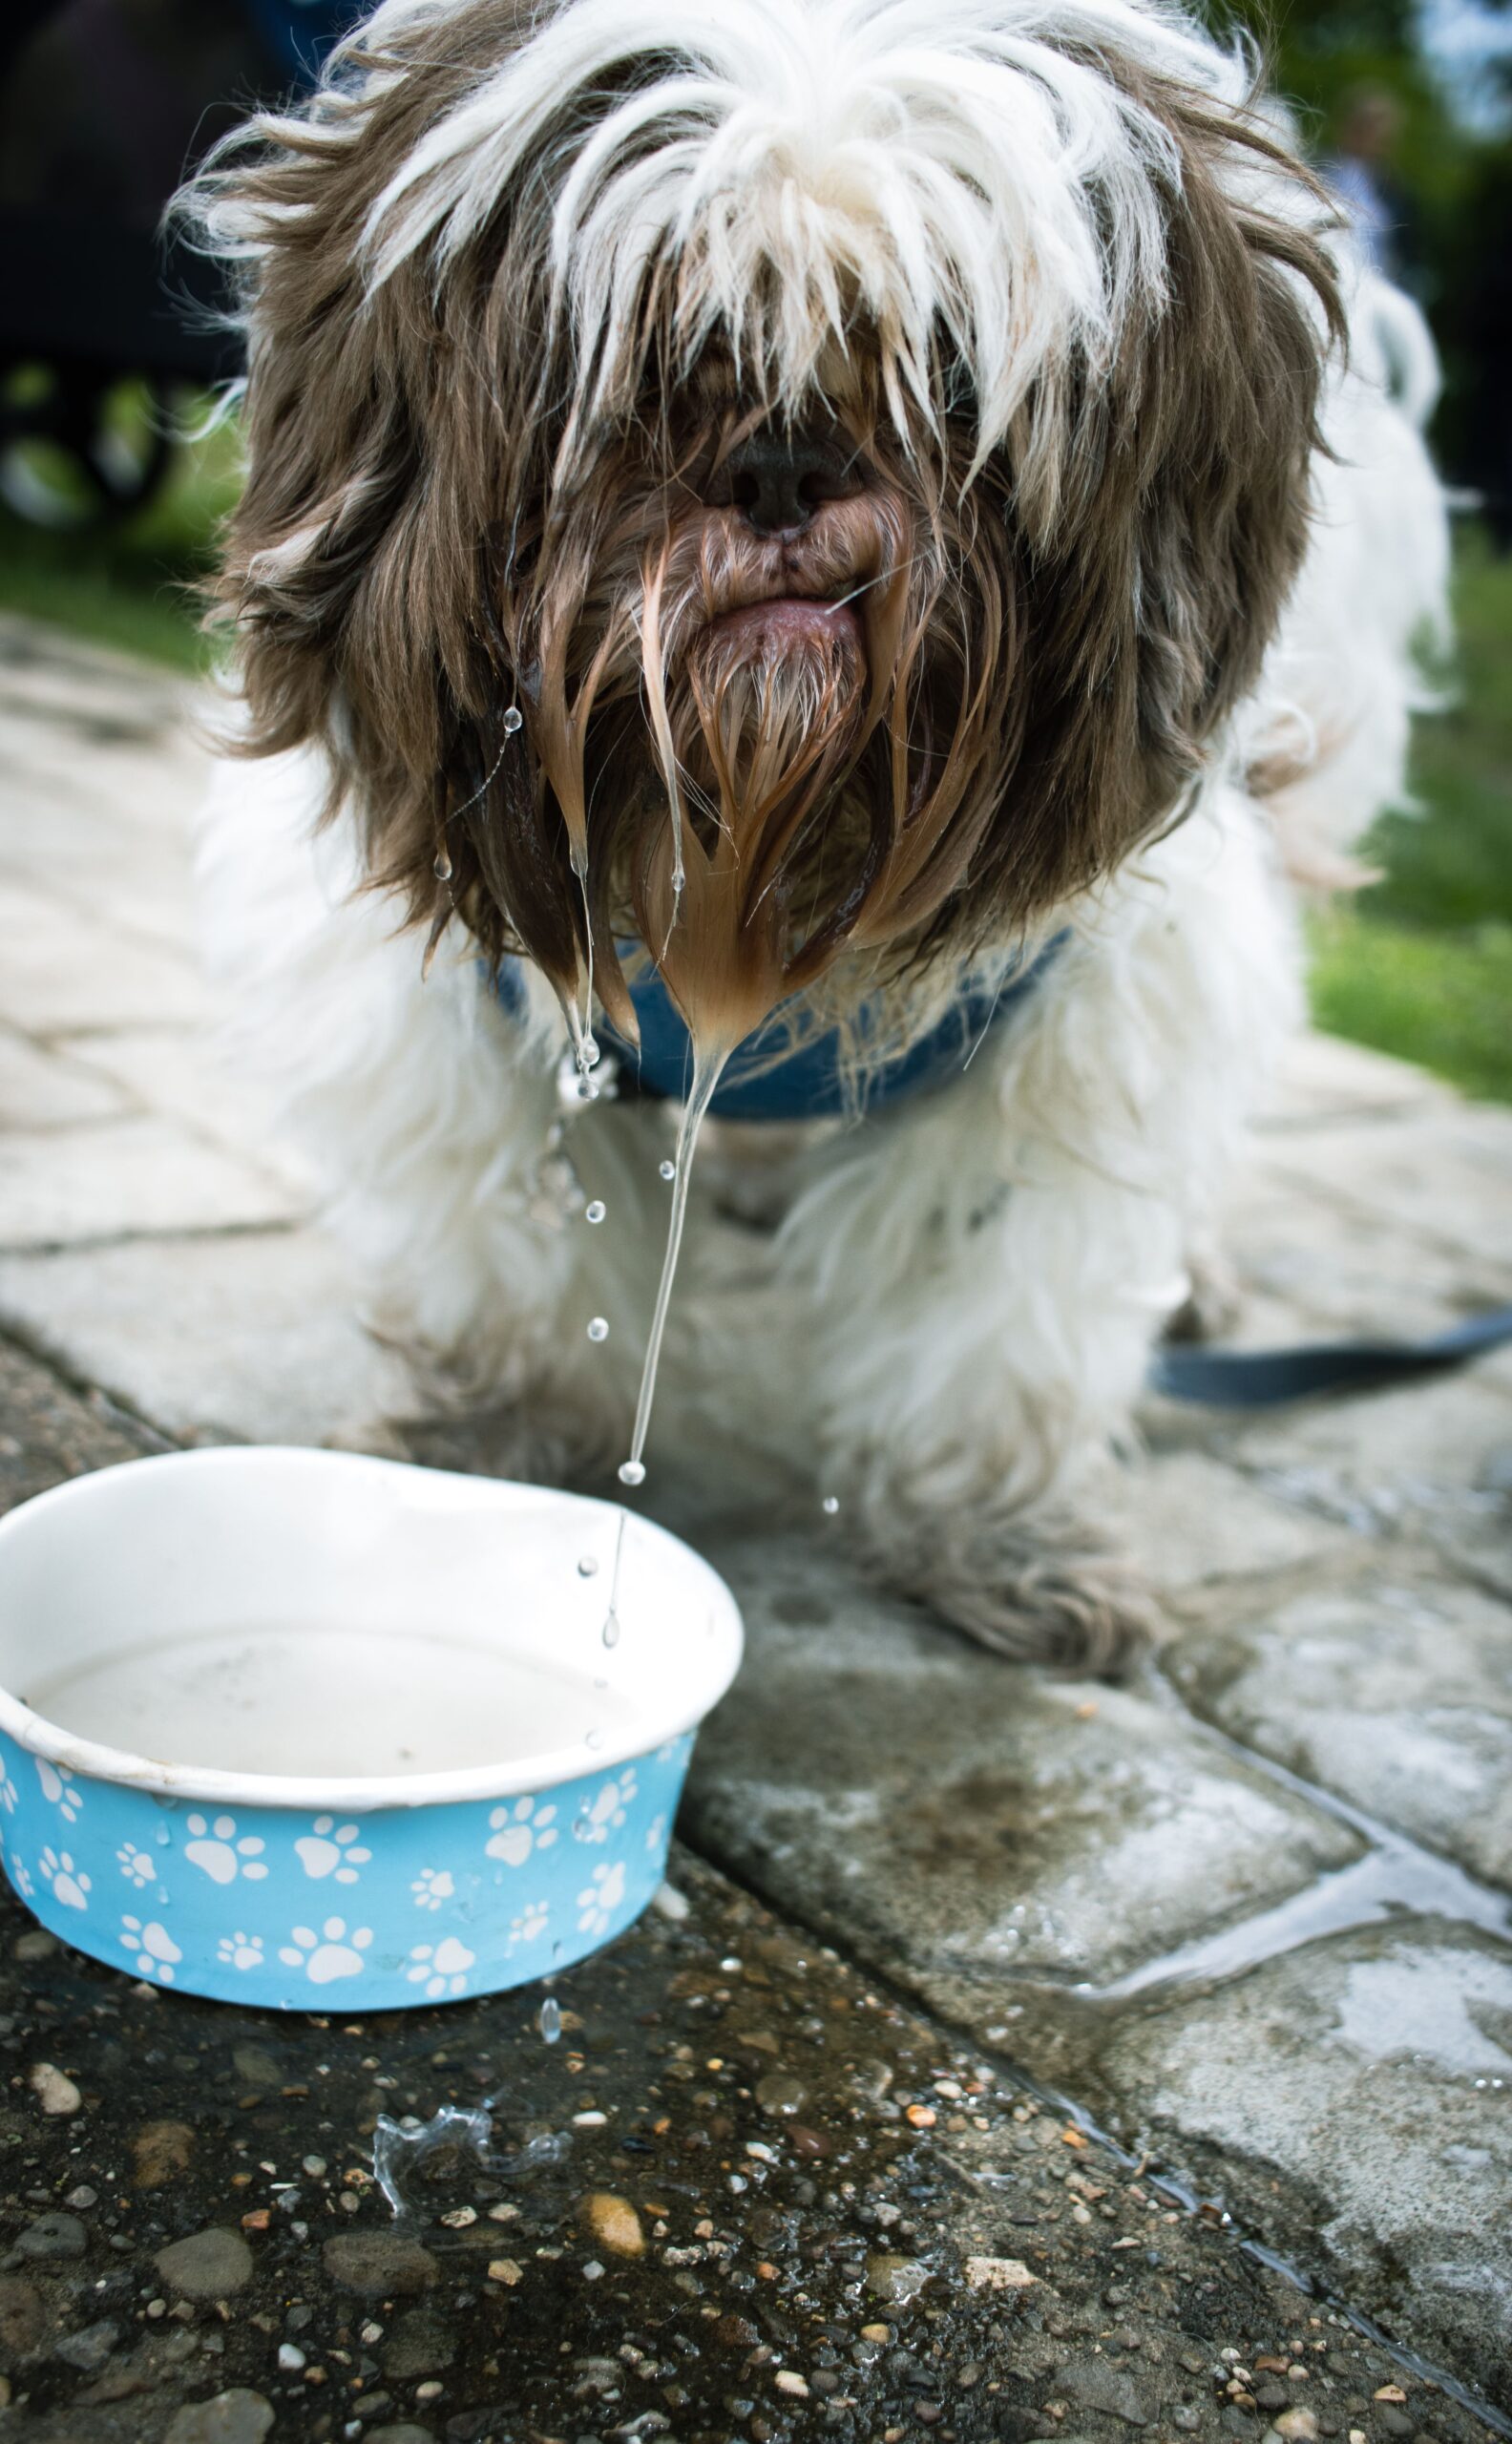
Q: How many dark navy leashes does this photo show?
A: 1